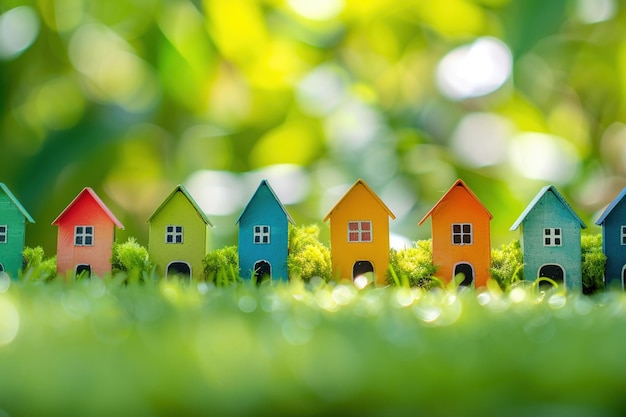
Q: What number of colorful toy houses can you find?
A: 8